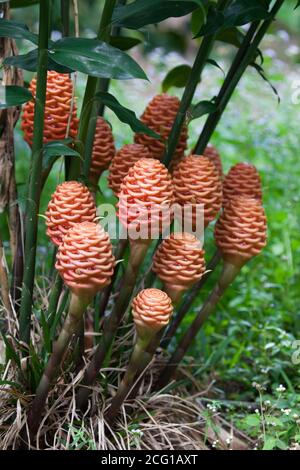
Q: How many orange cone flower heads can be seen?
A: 13